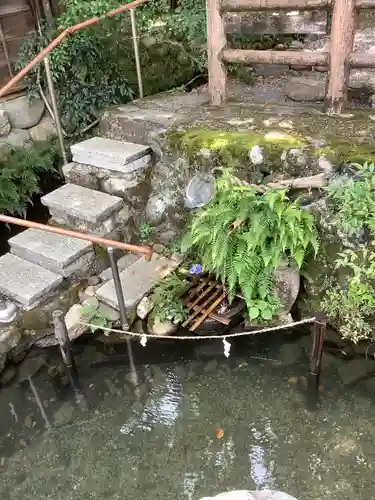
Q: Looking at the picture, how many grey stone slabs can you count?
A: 5